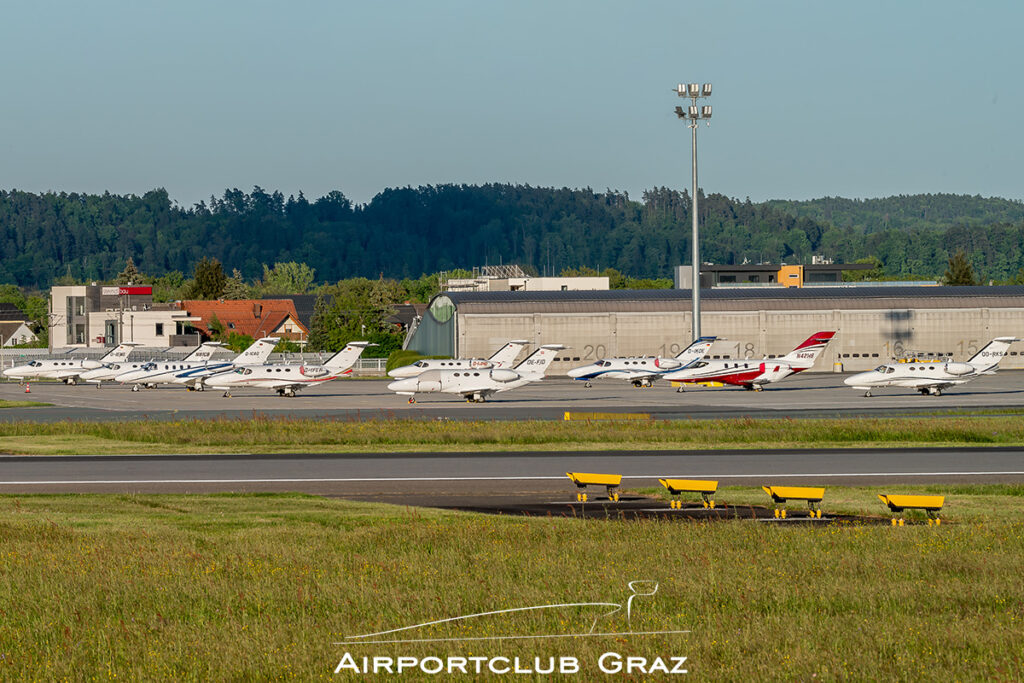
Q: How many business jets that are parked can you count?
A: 9